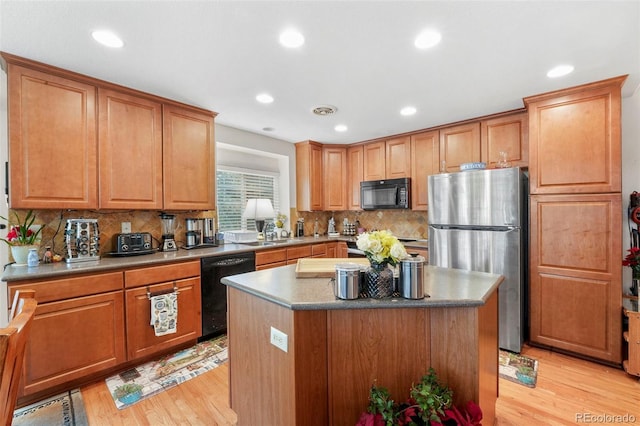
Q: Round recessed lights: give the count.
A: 7